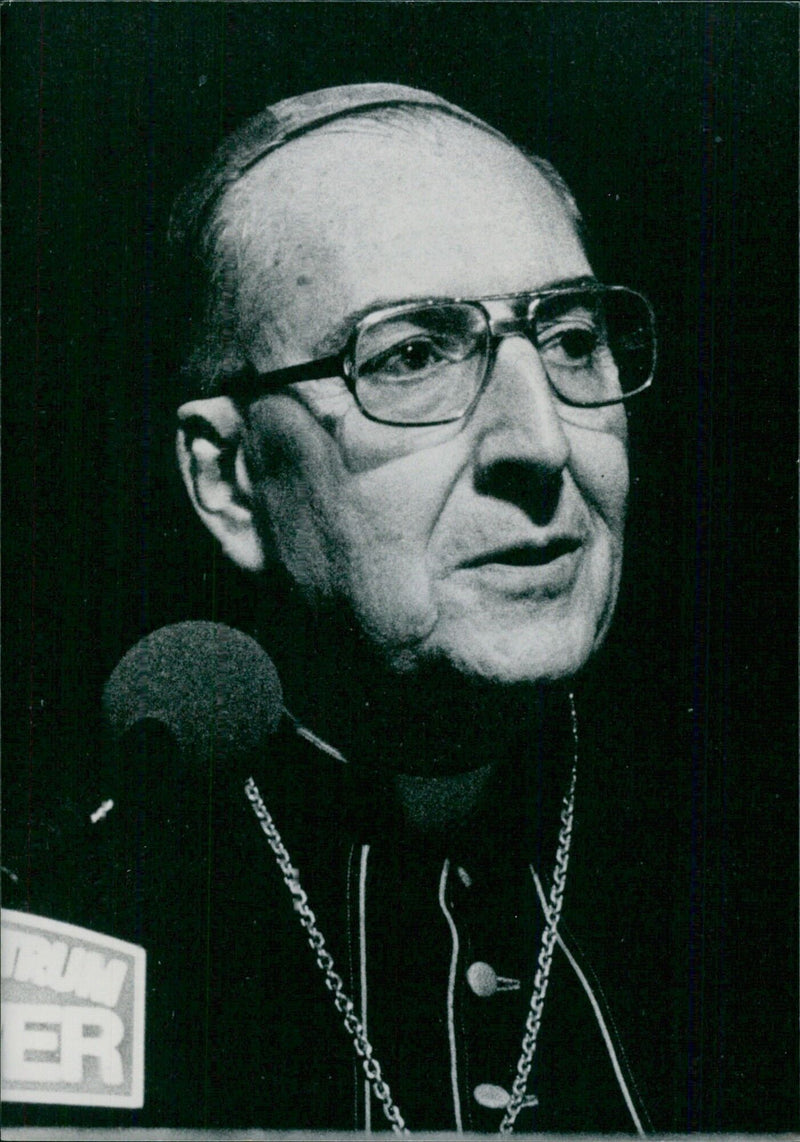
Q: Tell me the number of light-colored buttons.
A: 2